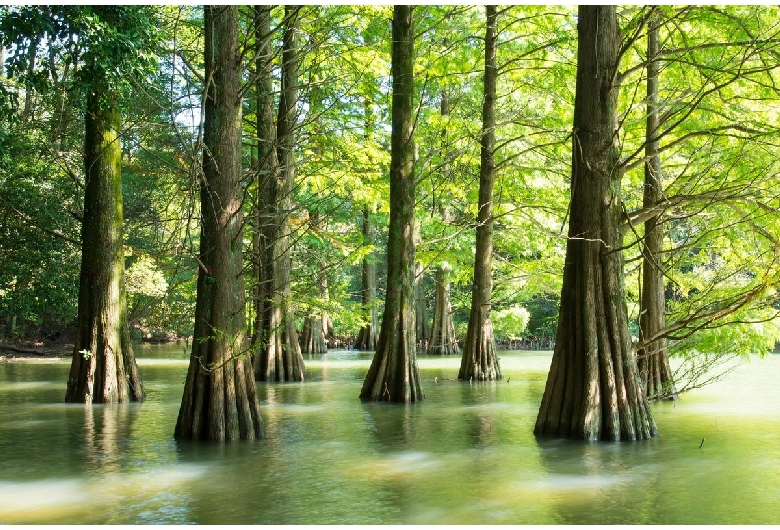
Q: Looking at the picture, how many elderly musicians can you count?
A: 0